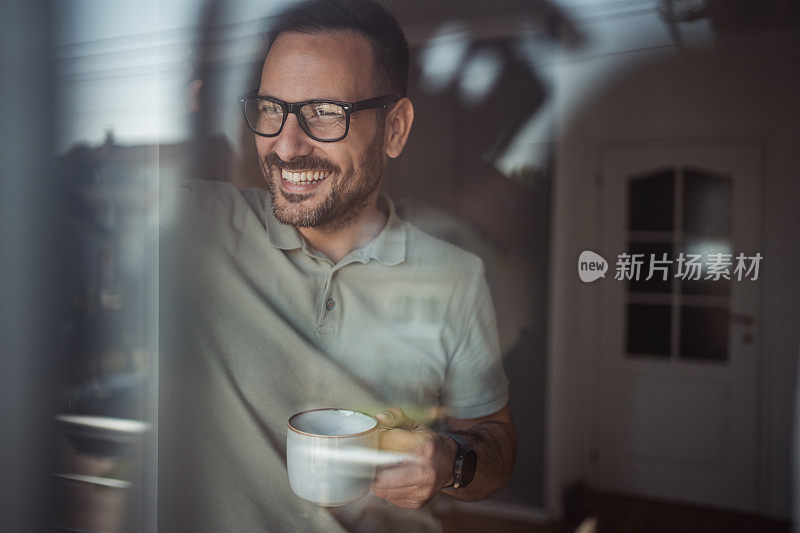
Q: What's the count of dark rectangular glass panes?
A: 6